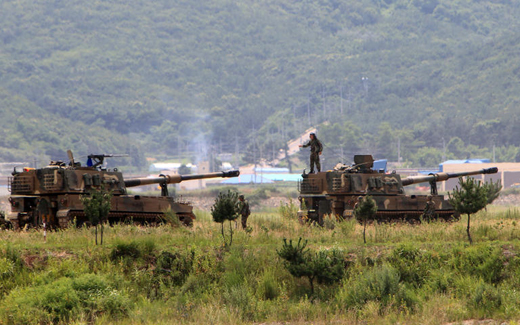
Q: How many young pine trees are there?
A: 5